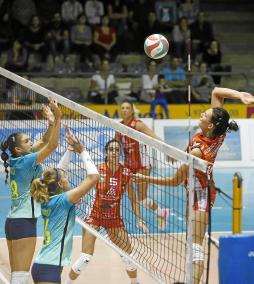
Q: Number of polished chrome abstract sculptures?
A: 0